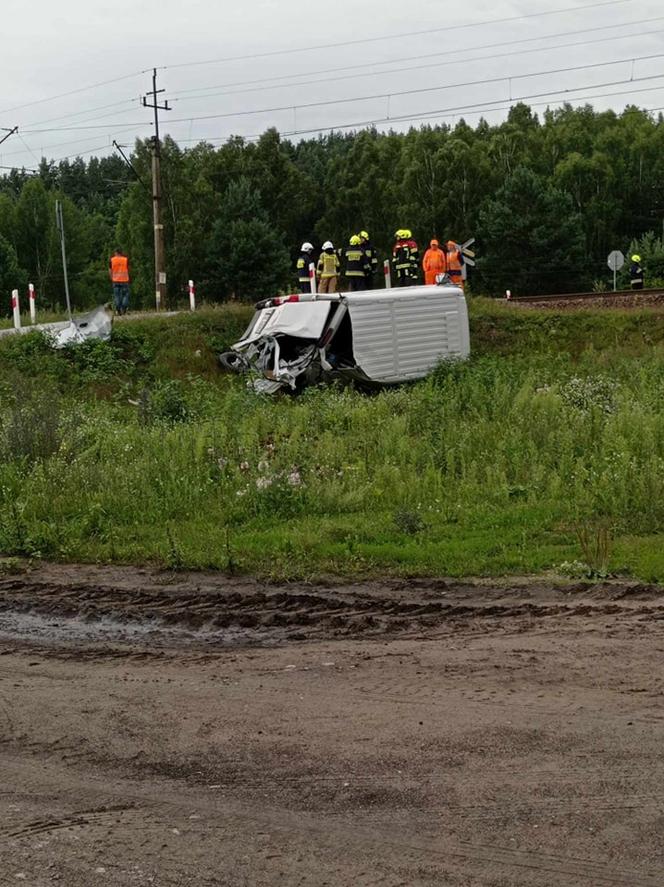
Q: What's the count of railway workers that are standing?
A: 3